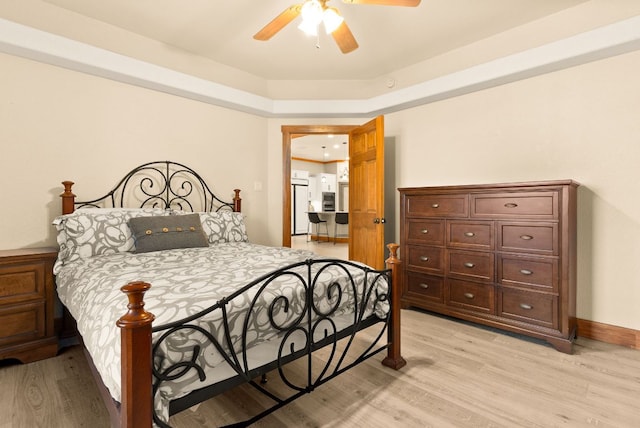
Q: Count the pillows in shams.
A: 2